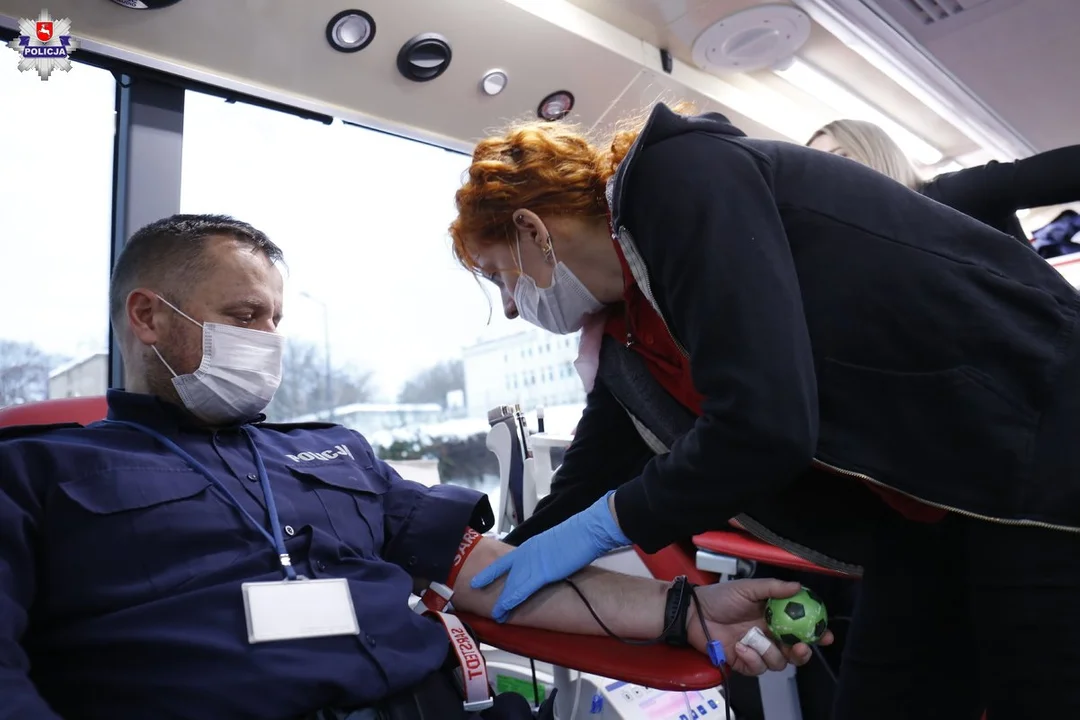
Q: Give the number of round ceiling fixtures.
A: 6